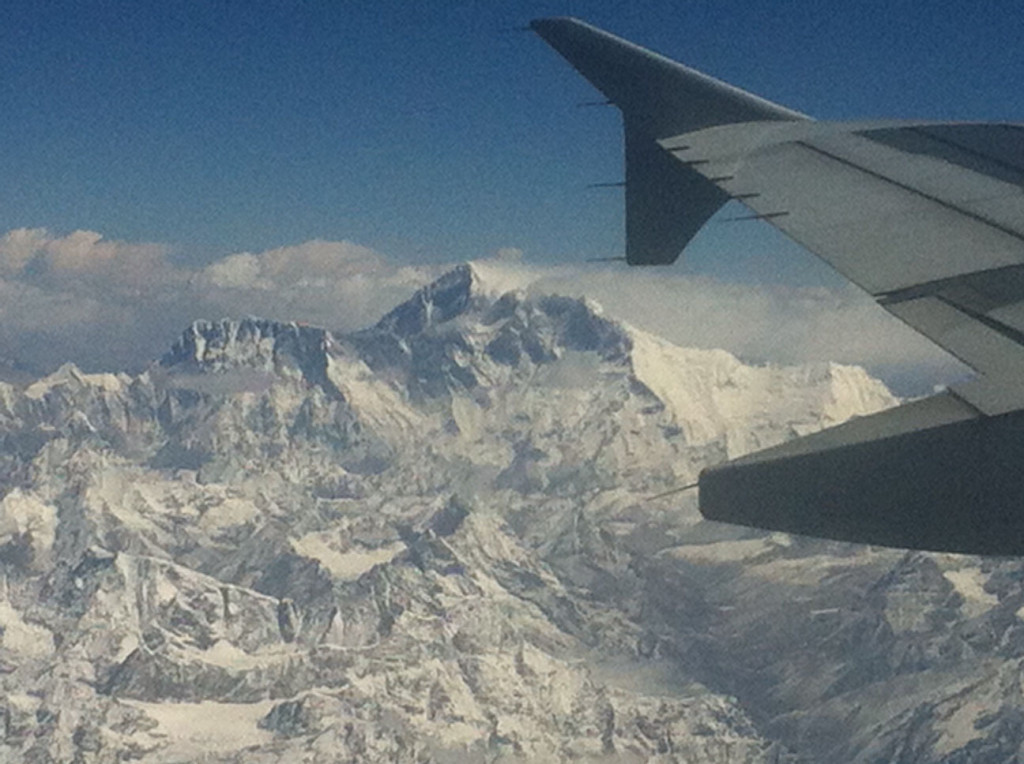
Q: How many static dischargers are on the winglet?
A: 4